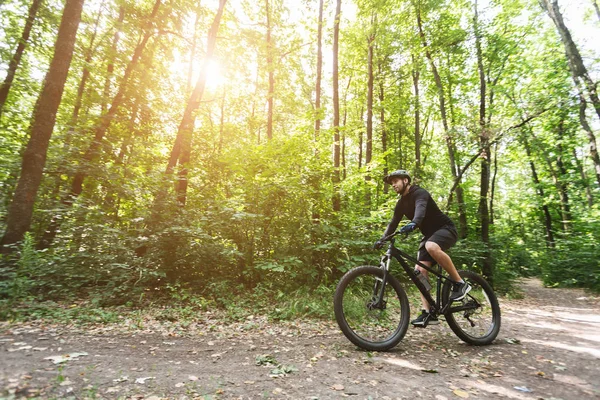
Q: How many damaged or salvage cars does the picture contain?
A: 0